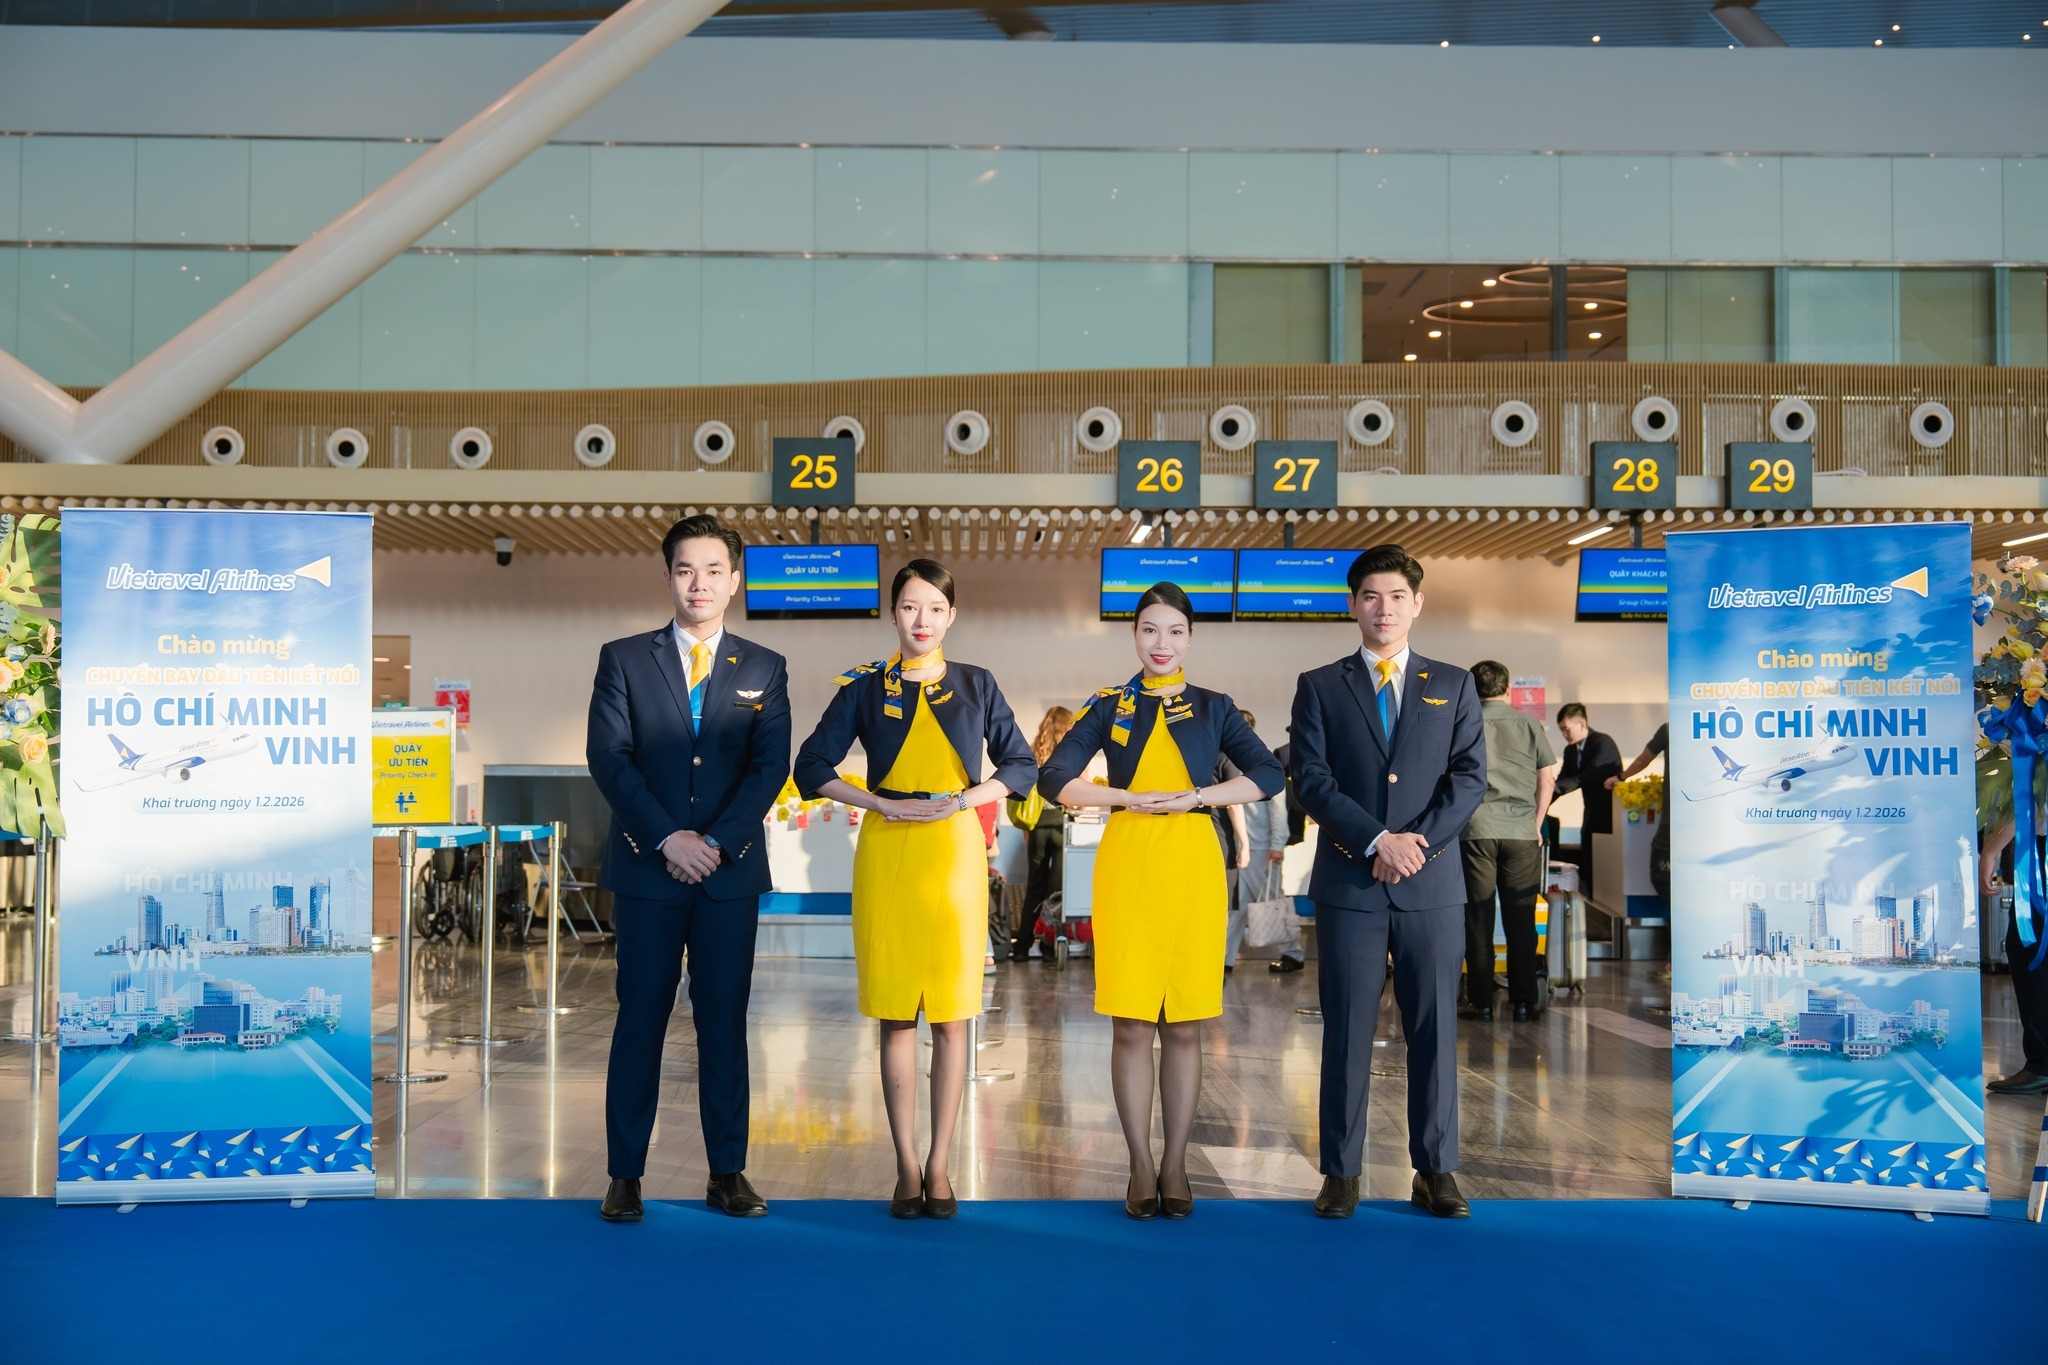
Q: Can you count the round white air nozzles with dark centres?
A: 14